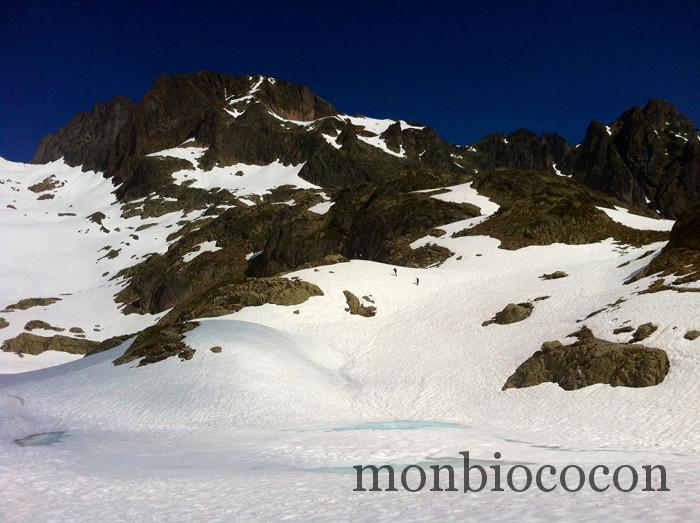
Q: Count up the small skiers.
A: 2